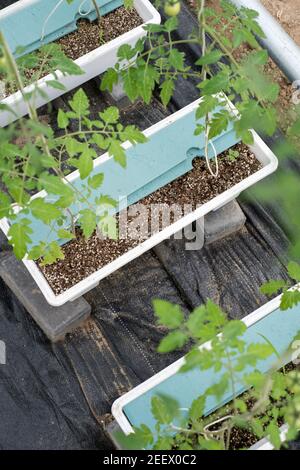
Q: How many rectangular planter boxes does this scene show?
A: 3